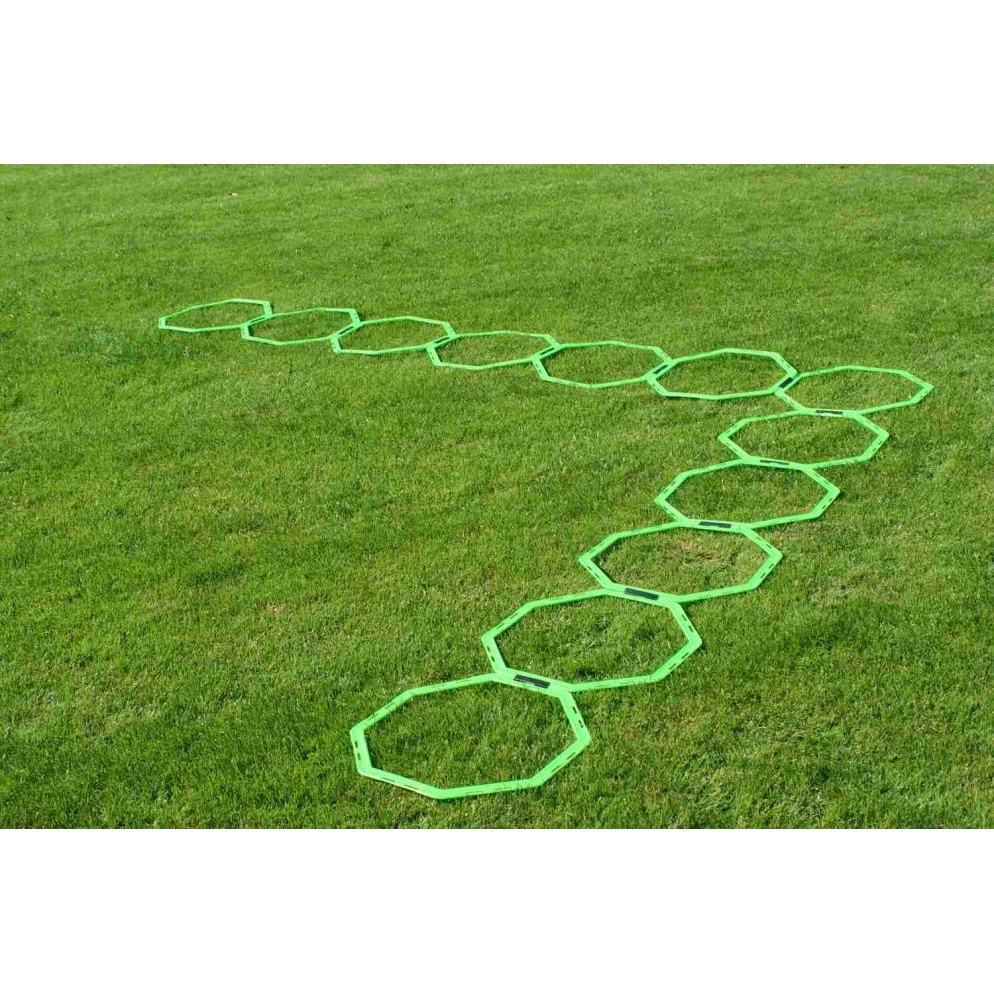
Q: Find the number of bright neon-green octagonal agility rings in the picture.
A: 12